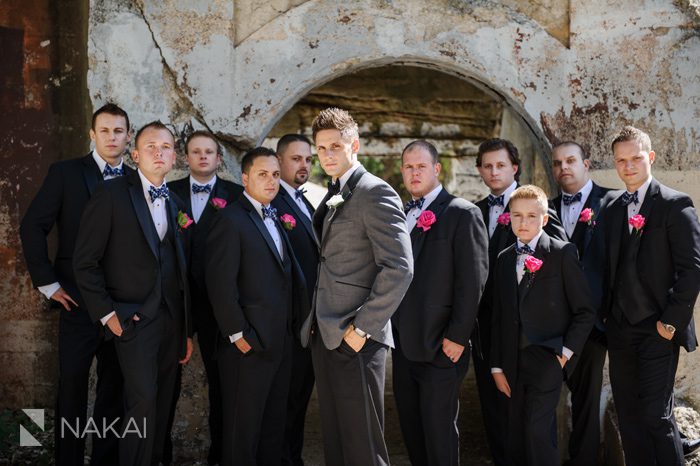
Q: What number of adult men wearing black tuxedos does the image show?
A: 9